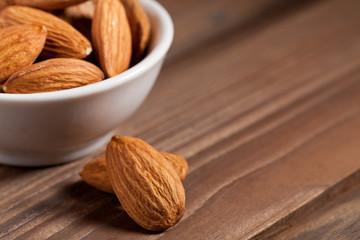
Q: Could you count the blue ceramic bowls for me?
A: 0